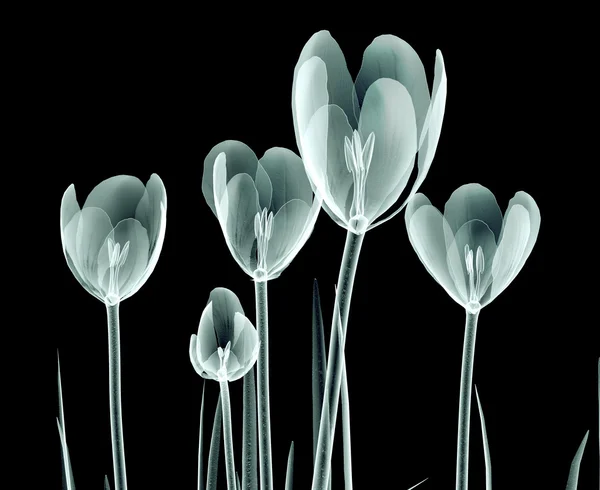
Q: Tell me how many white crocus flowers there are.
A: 5